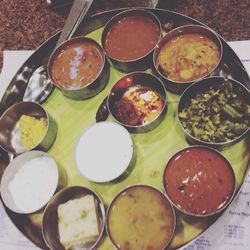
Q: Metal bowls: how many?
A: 11